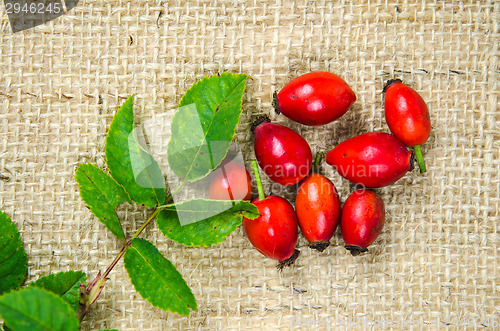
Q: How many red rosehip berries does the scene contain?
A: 8